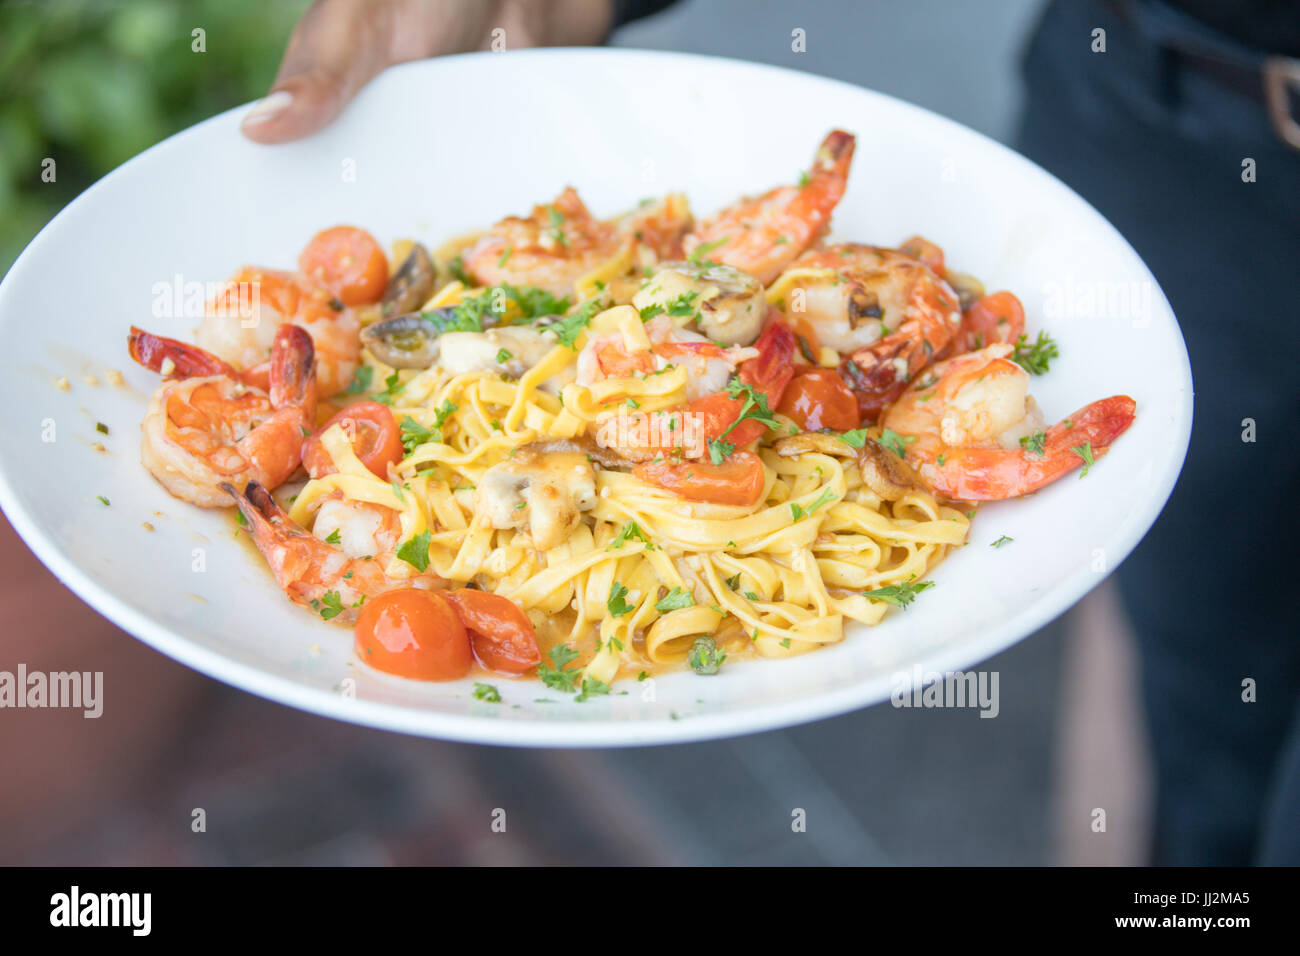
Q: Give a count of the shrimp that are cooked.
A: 8